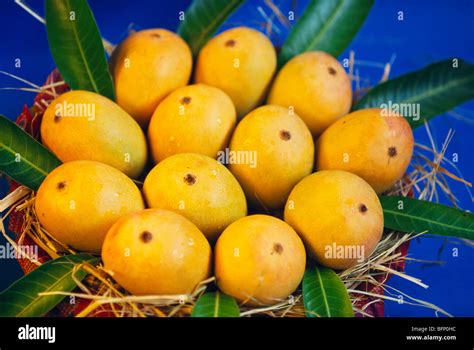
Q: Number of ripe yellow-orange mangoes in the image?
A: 12